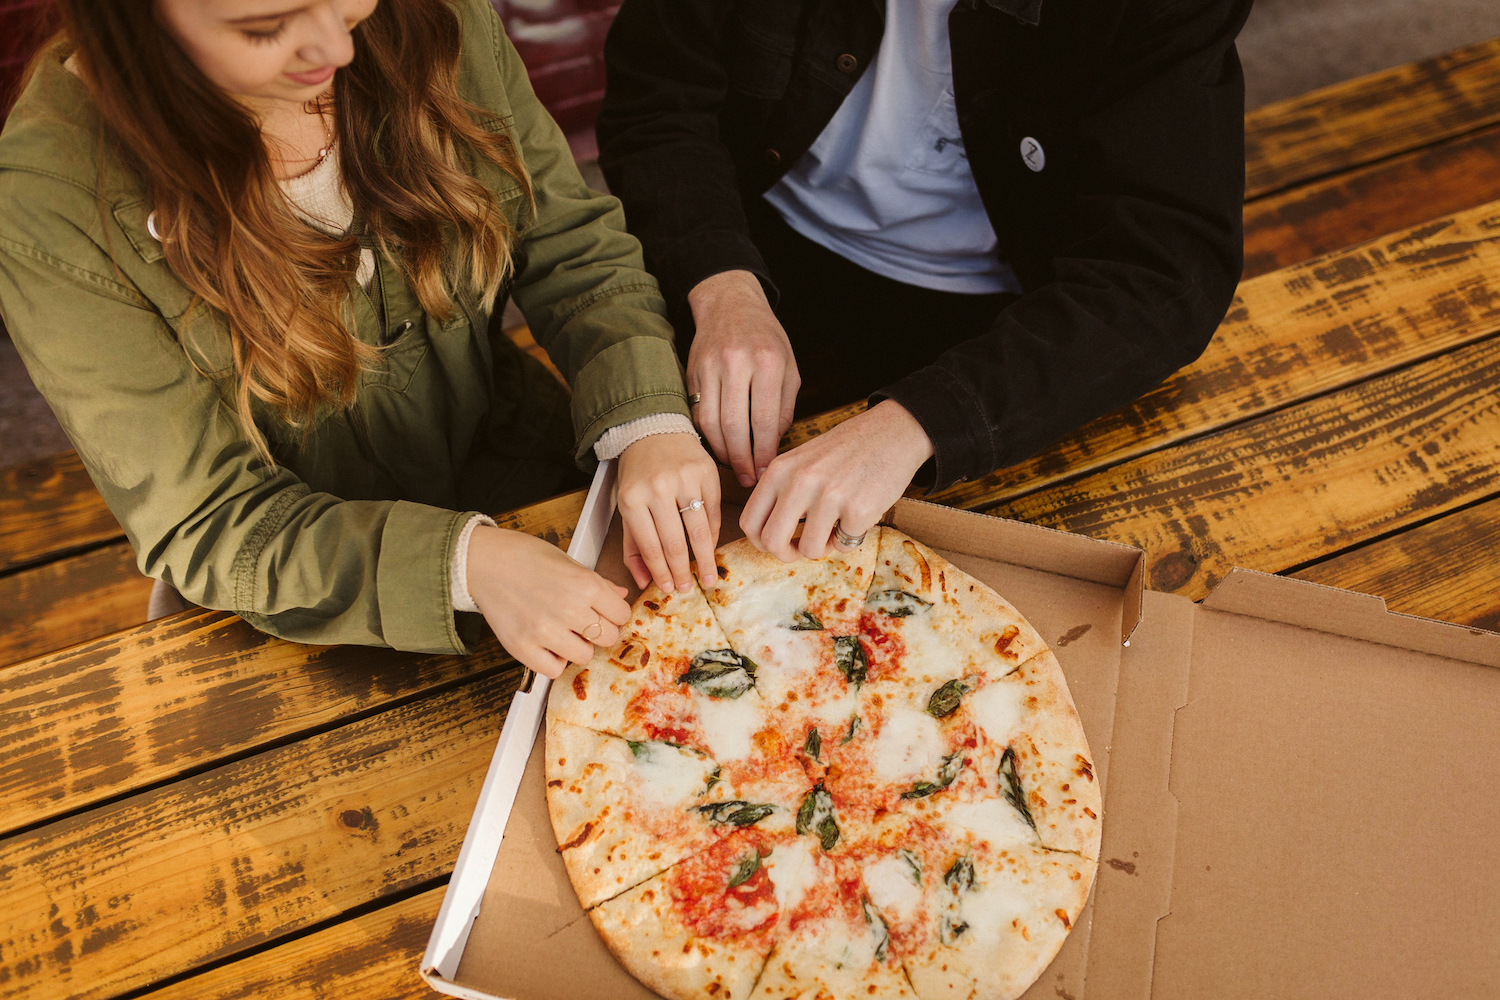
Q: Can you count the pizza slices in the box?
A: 8